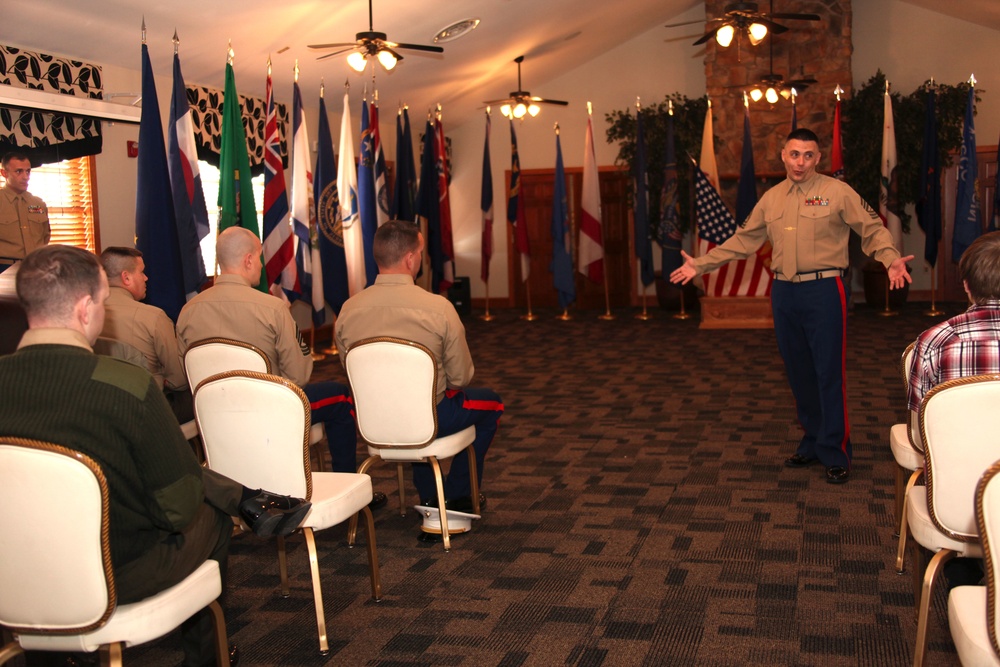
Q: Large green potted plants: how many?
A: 2